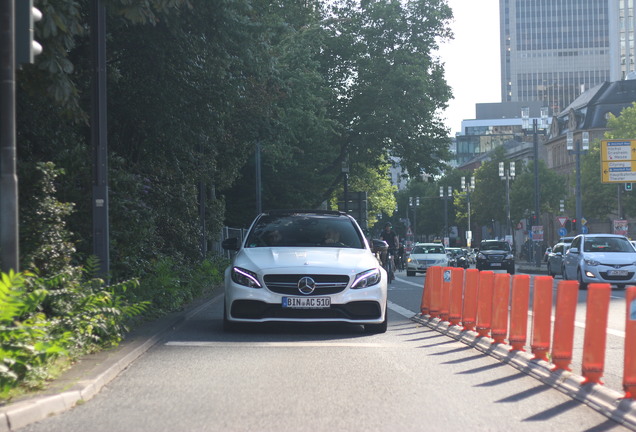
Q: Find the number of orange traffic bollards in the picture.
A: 12